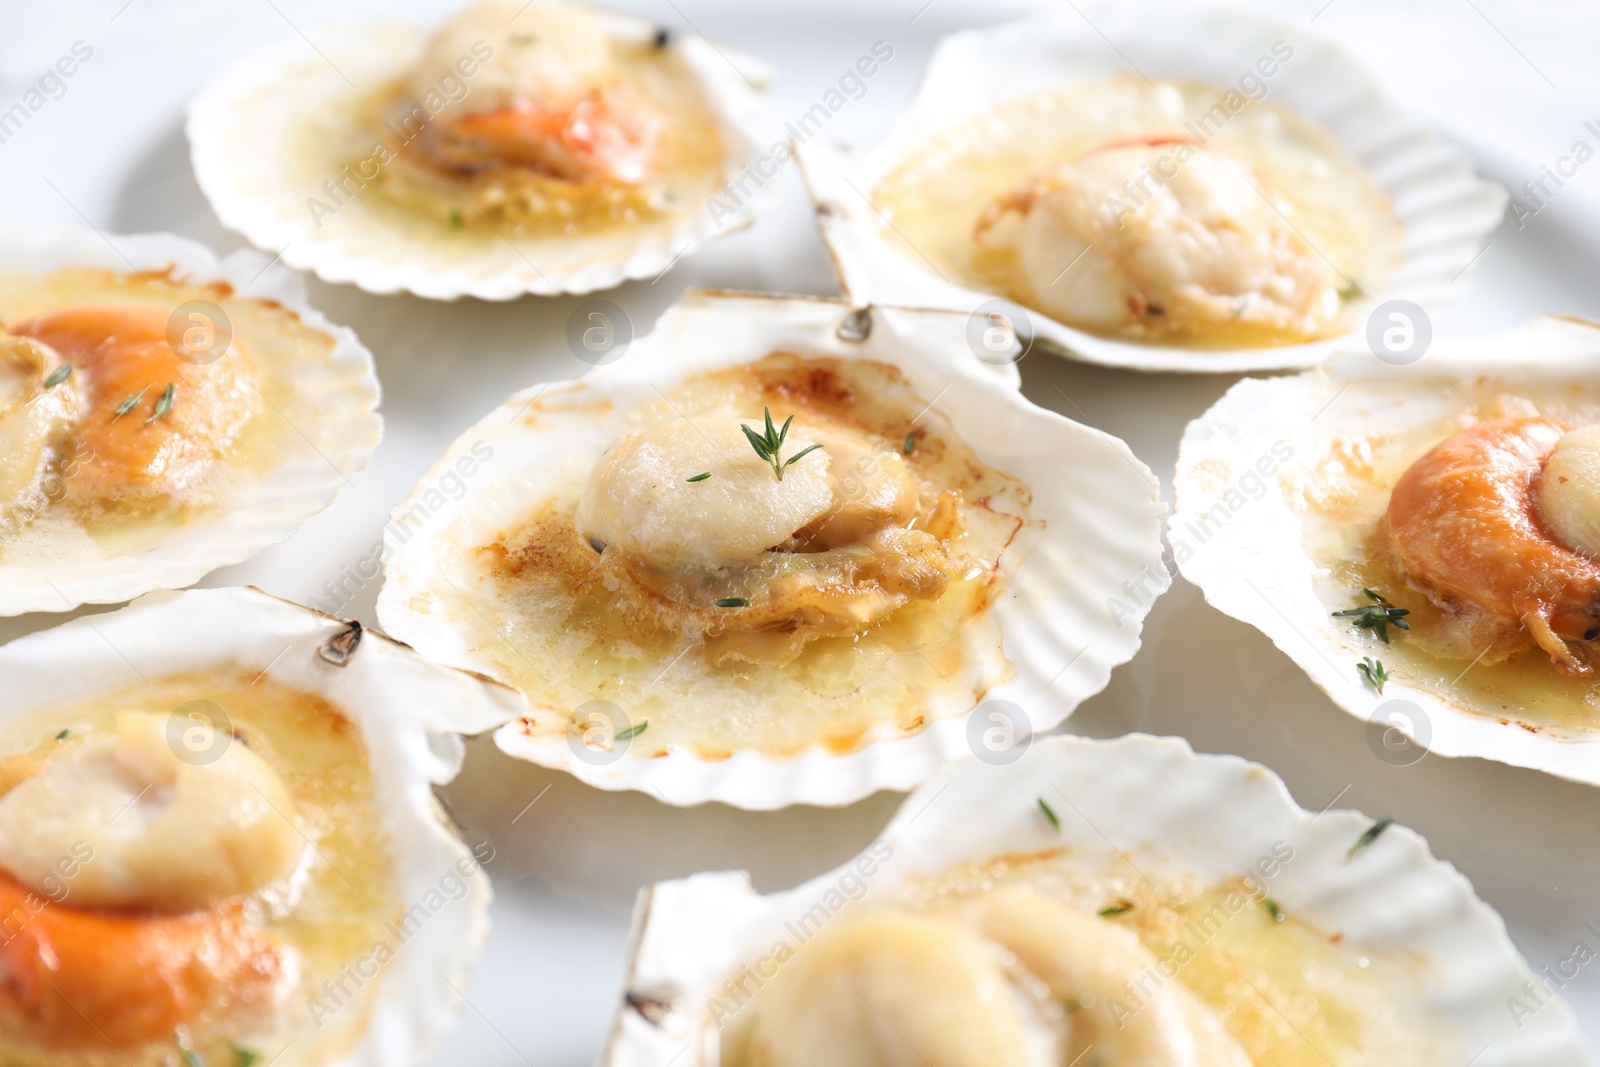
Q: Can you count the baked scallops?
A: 7